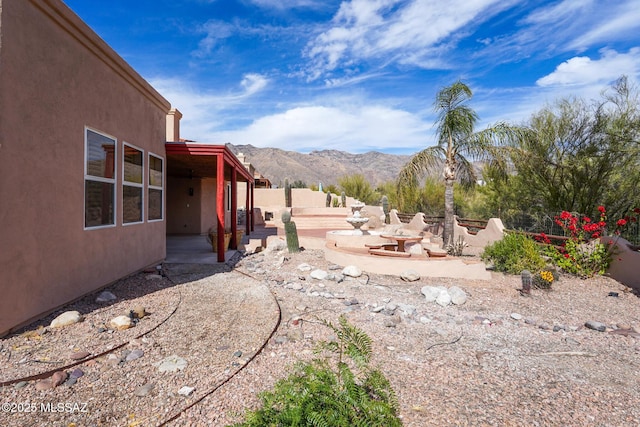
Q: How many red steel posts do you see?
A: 4